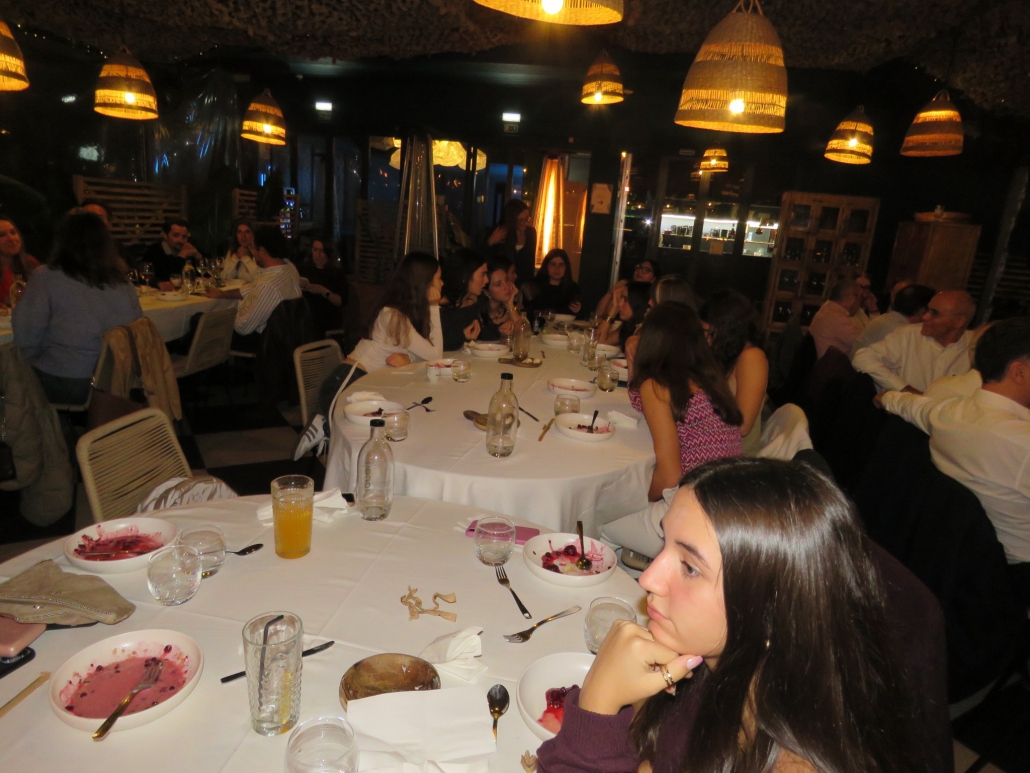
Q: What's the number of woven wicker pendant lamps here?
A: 9